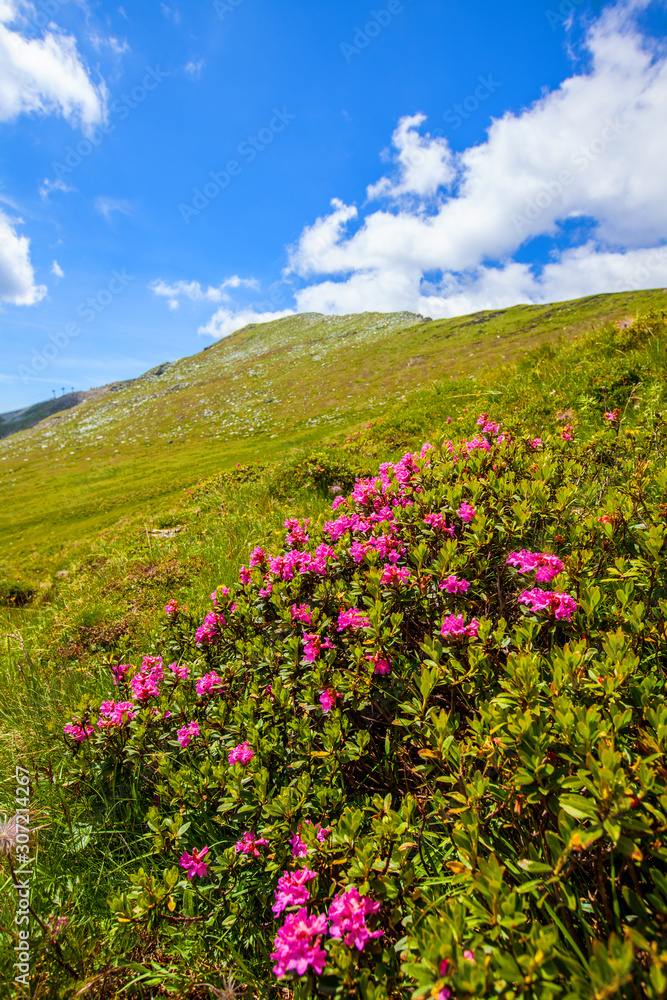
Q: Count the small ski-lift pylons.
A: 3